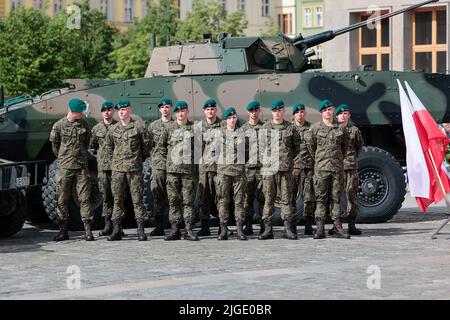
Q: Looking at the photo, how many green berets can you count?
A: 12